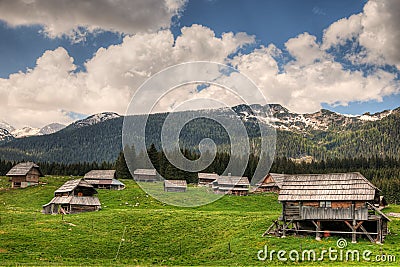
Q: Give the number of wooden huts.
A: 9